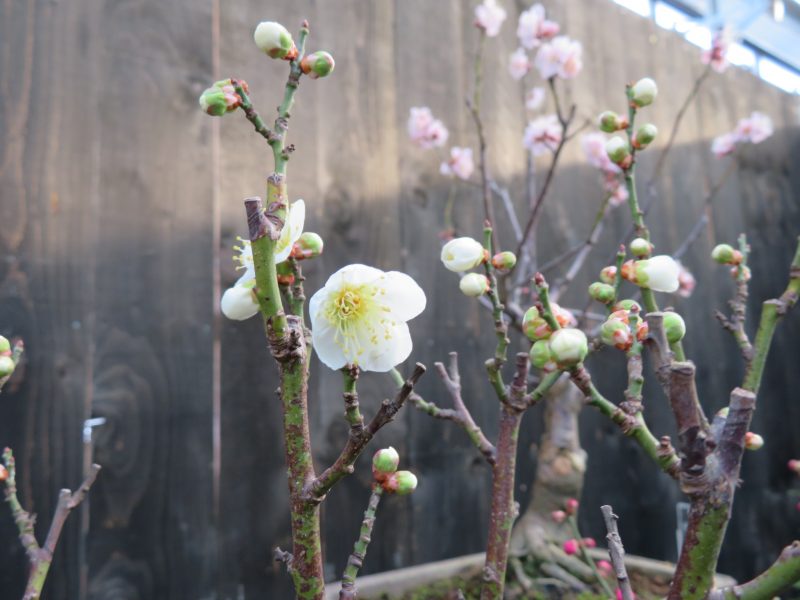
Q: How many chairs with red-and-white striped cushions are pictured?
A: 0